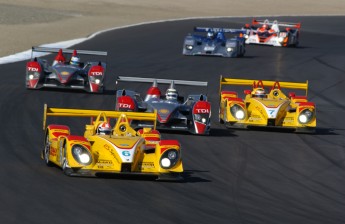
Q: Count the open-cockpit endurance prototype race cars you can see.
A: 6